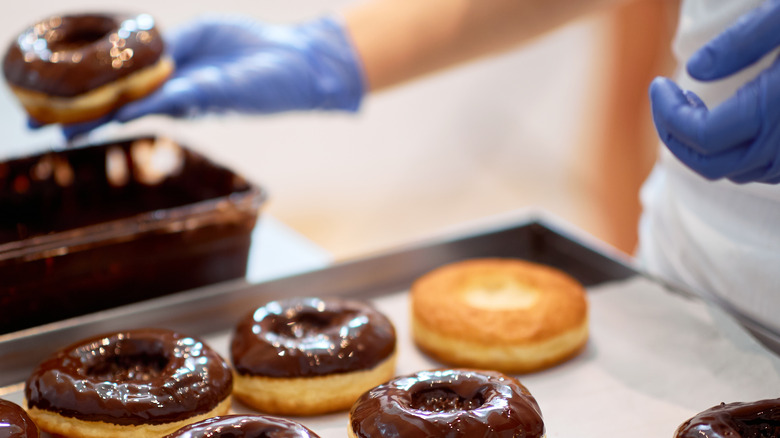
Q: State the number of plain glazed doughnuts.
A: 1